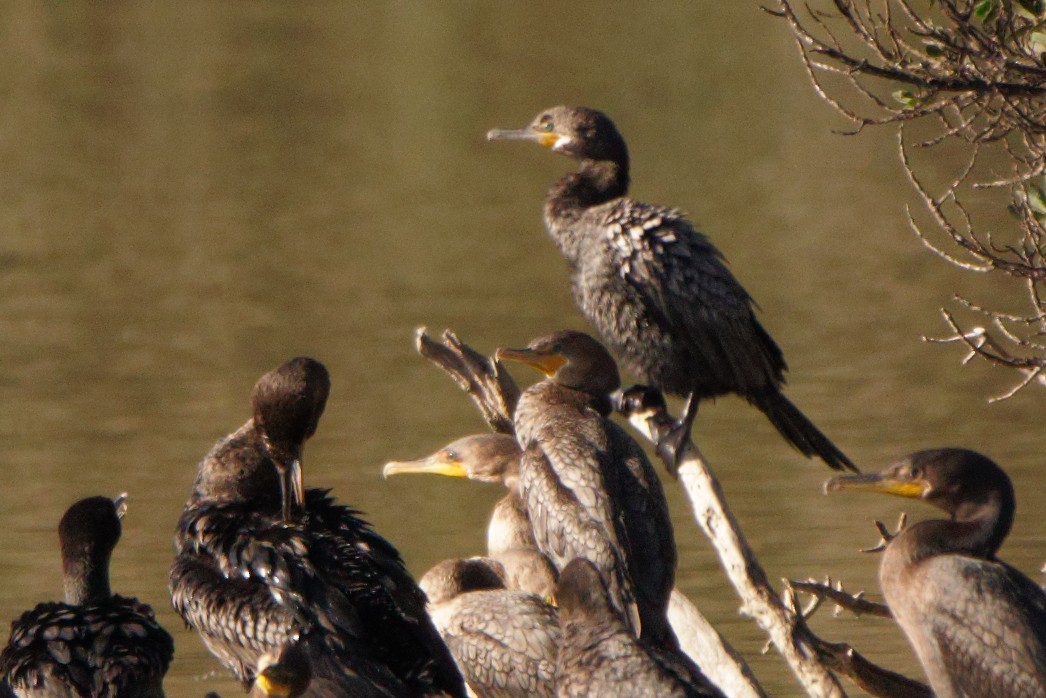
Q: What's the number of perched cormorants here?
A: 9